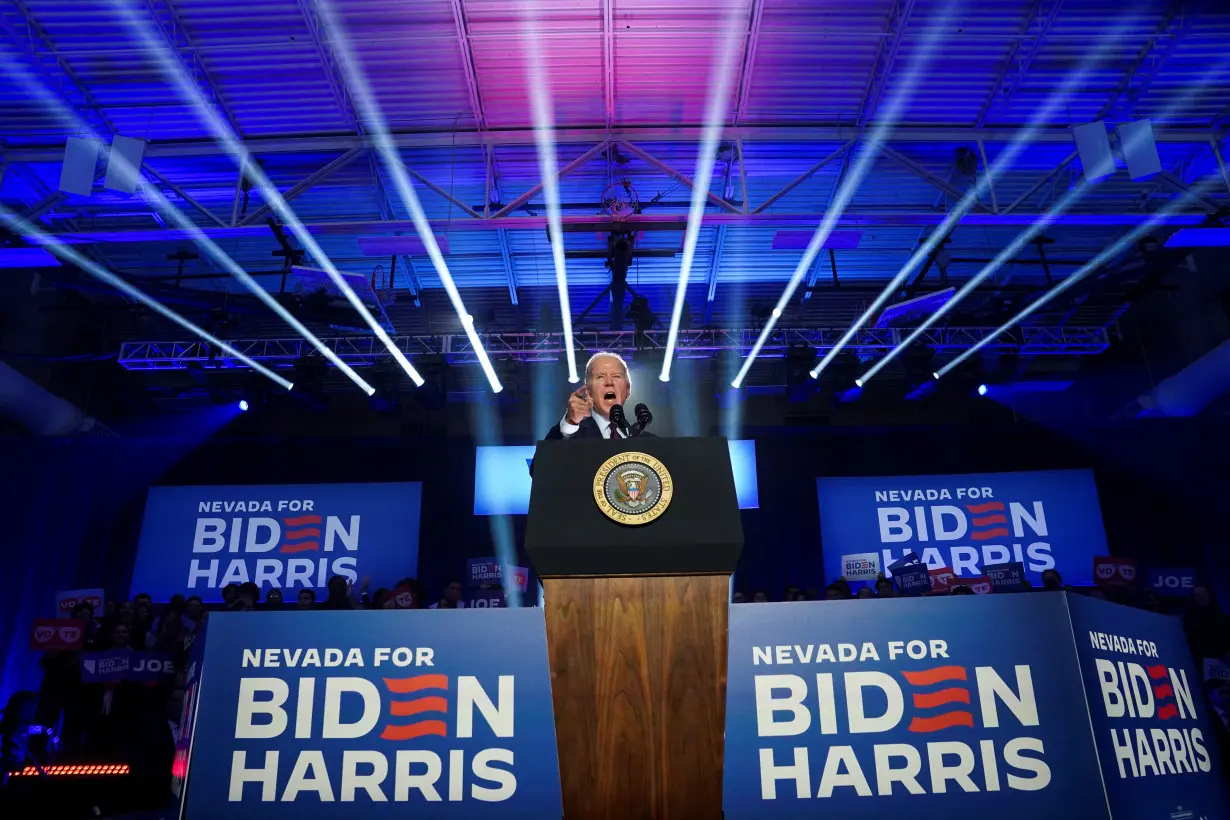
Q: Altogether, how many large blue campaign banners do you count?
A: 5